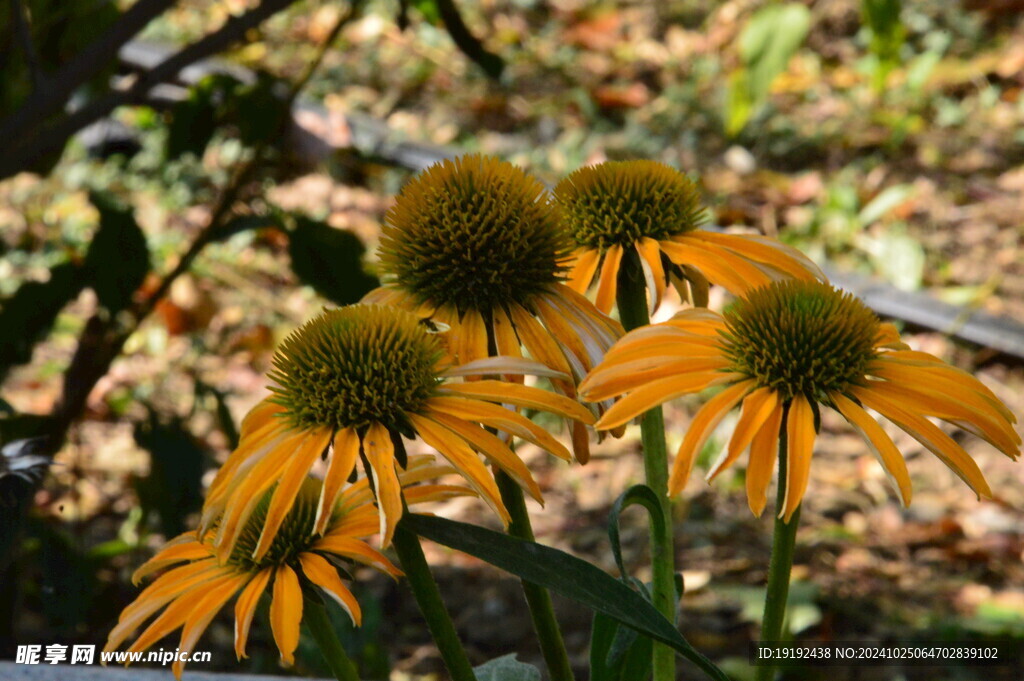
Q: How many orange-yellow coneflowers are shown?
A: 5